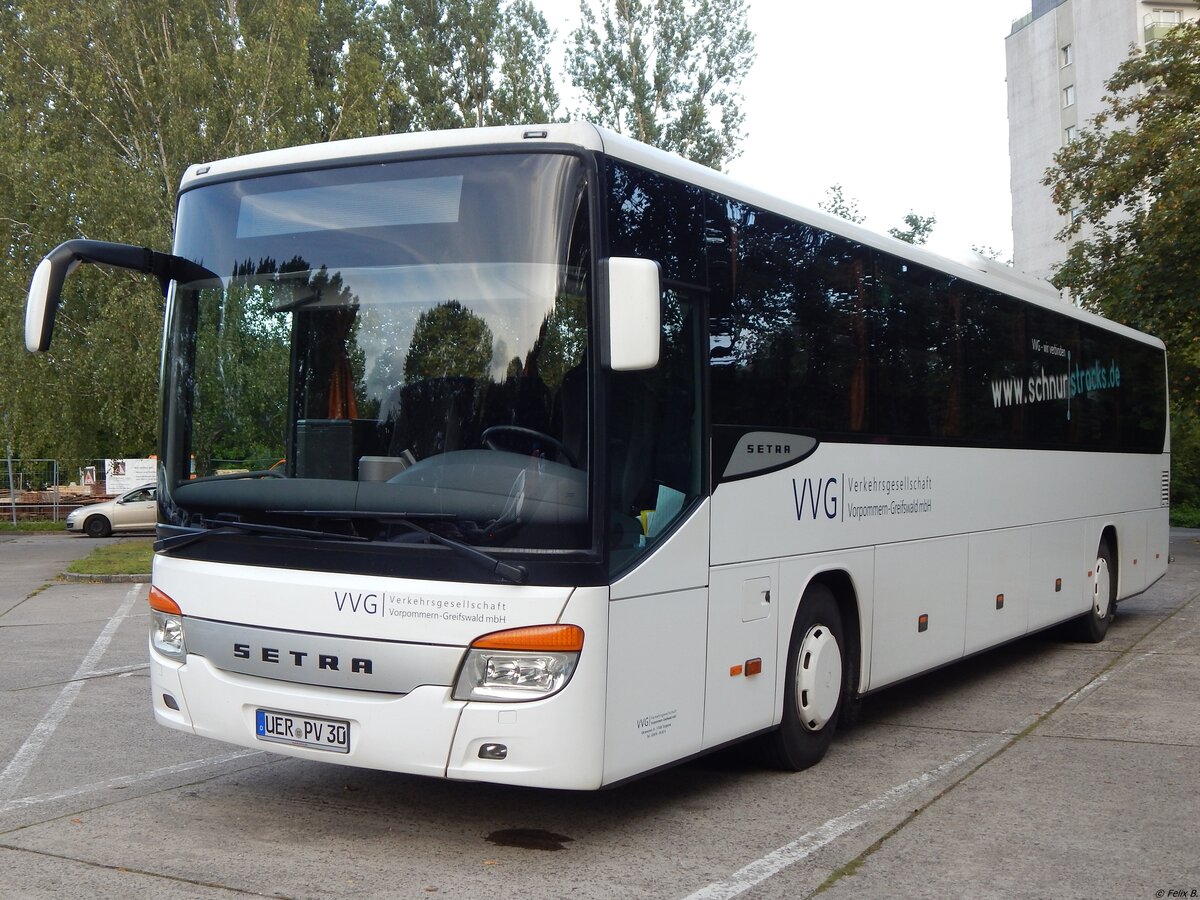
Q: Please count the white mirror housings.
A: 2